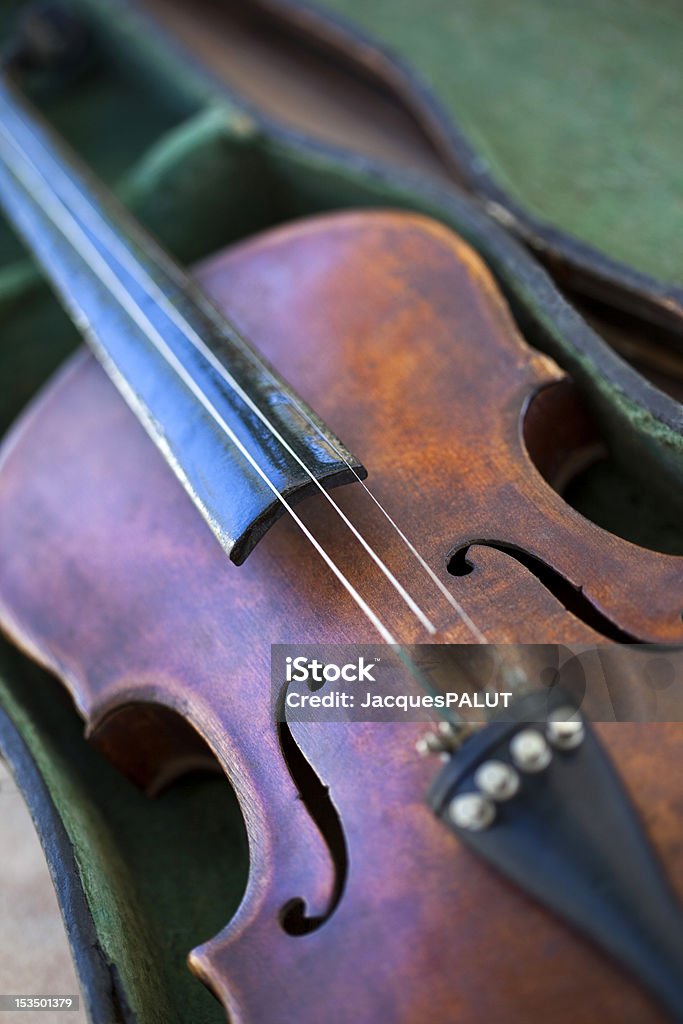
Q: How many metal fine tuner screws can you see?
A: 4